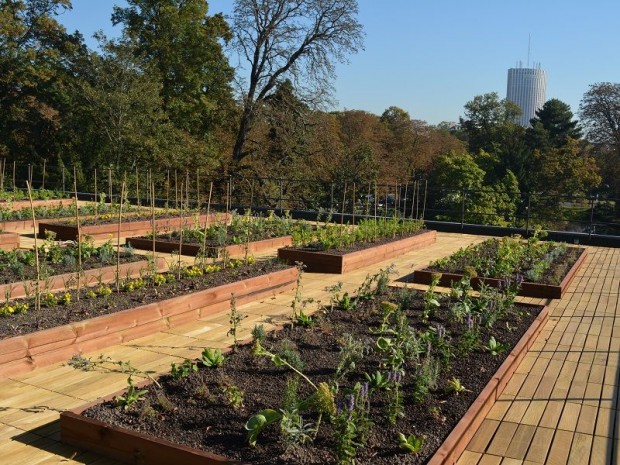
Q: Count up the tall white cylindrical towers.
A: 1